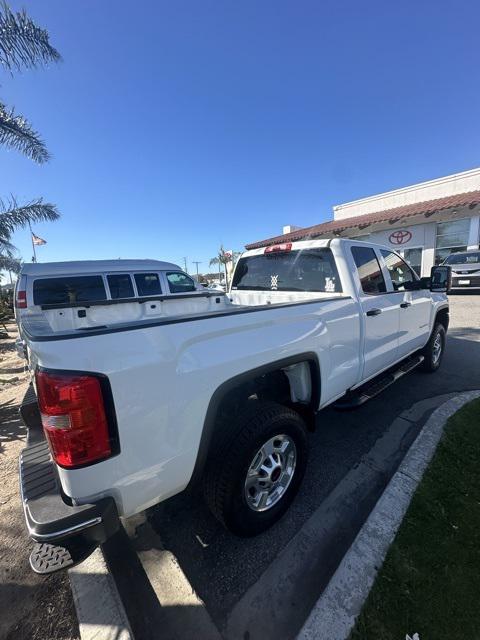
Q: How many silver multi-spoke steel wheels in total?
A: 2